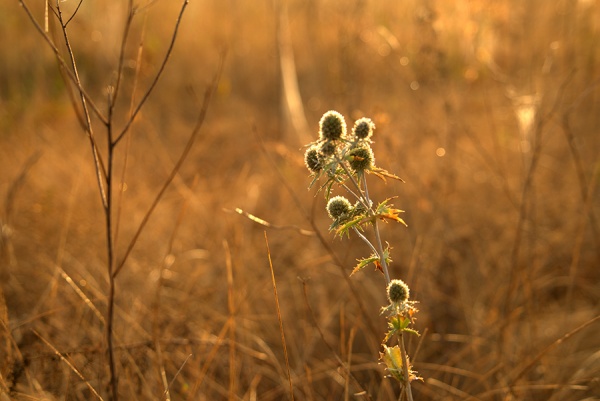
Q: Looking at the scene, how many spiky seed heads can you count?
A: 7